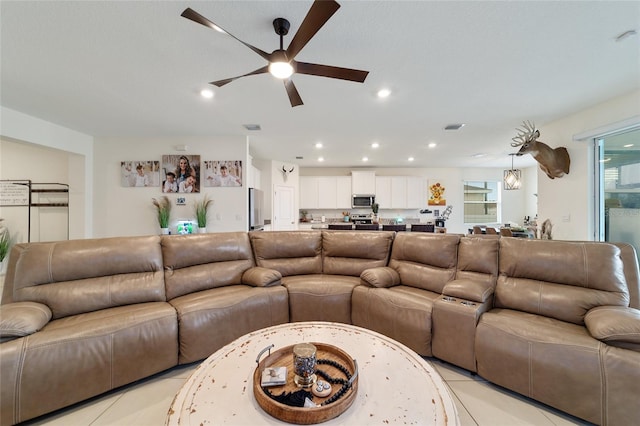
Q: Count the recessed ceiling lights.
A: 8